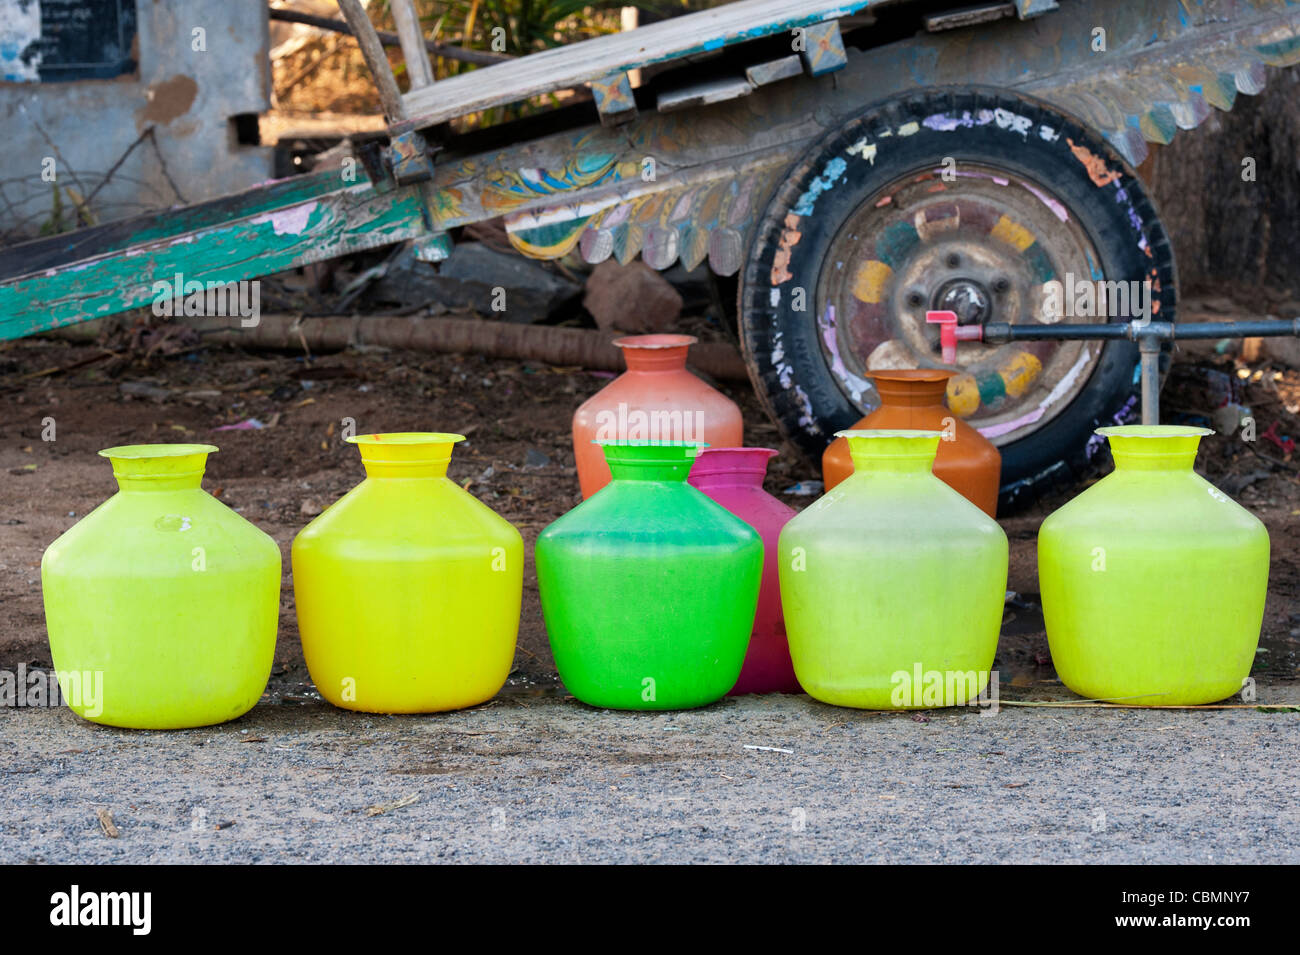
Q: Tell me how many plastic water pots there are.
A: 8